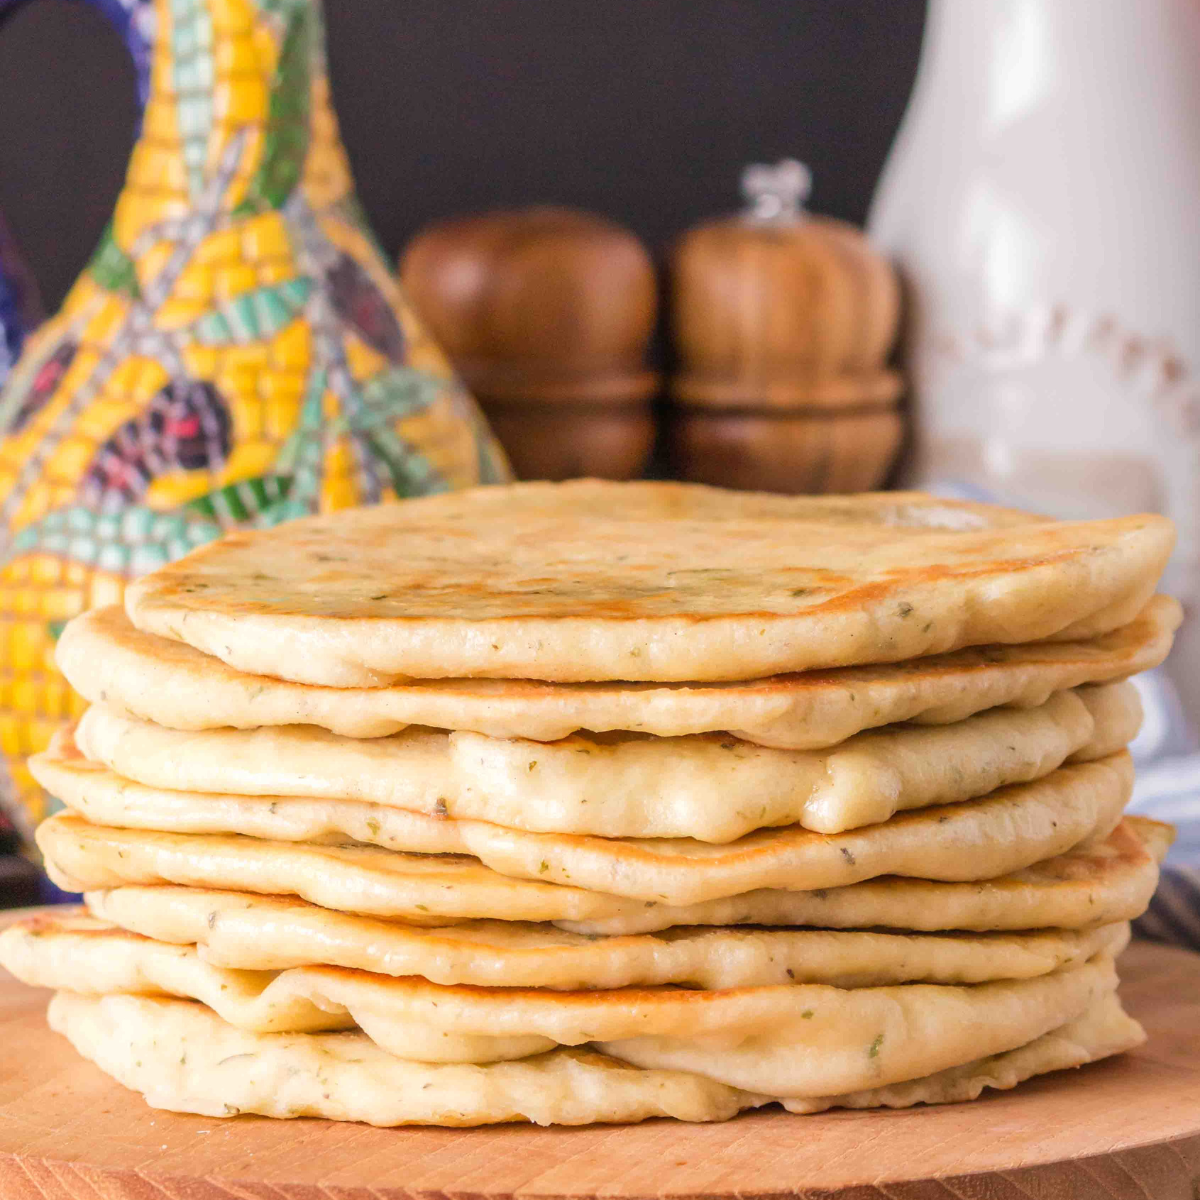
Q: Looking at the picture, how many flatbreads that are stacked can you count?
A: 8